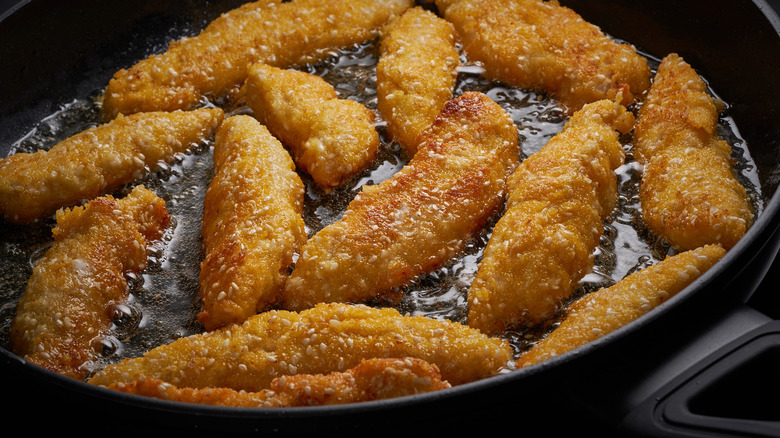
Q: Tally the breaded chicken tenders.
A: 13